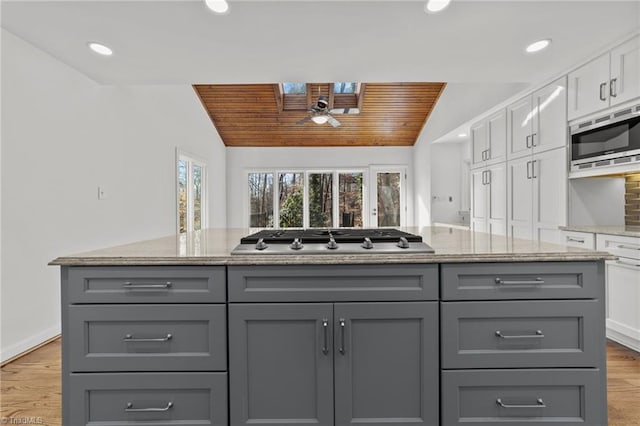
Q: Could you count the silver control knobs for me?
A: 5